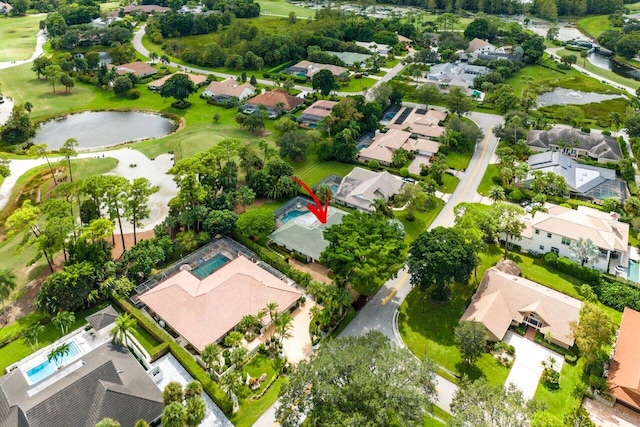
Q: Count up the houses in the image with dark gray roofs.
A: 2